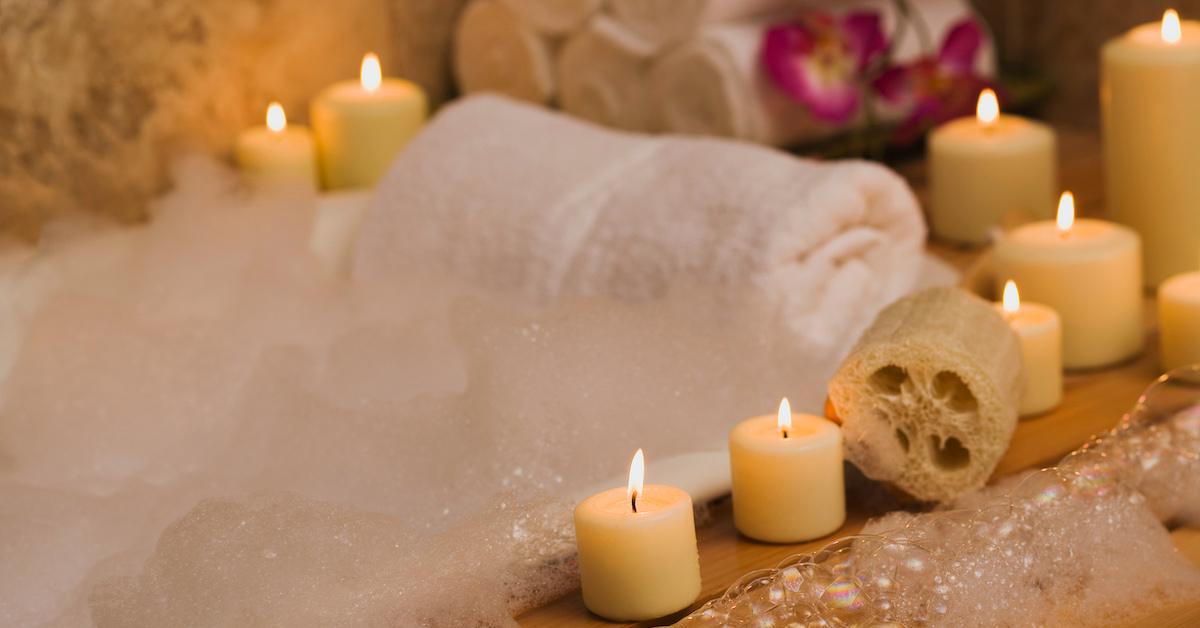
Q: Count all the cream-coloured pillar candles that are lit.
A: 8